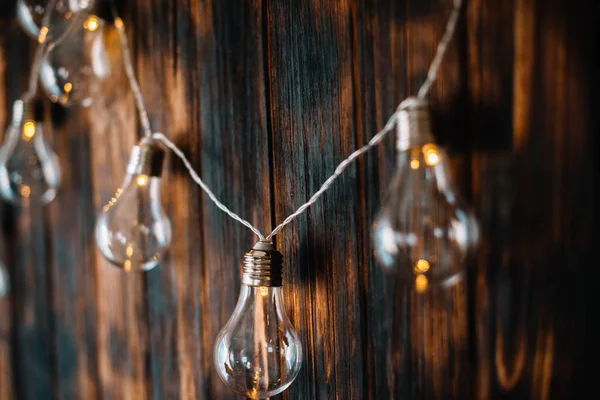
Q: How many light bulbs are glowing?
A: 6